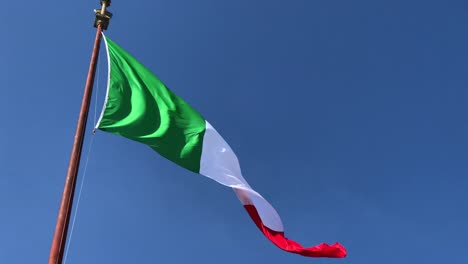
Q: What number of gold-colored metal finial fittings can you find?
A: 1